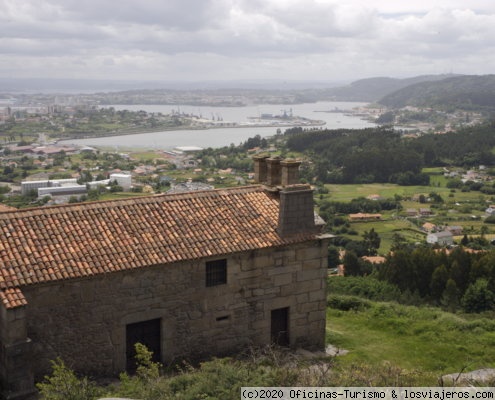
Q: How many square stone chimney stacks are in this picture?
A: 3